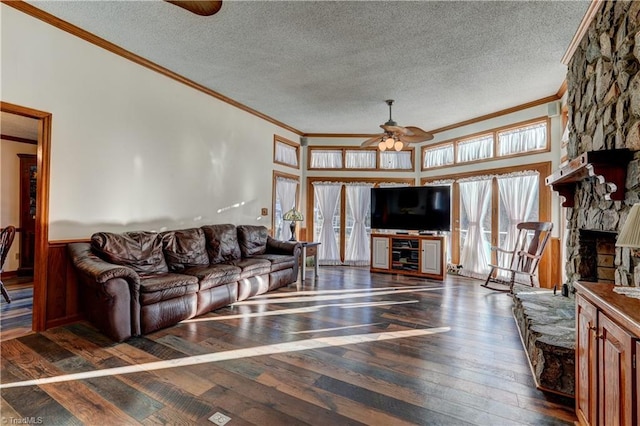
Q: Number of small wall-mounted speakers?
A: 2